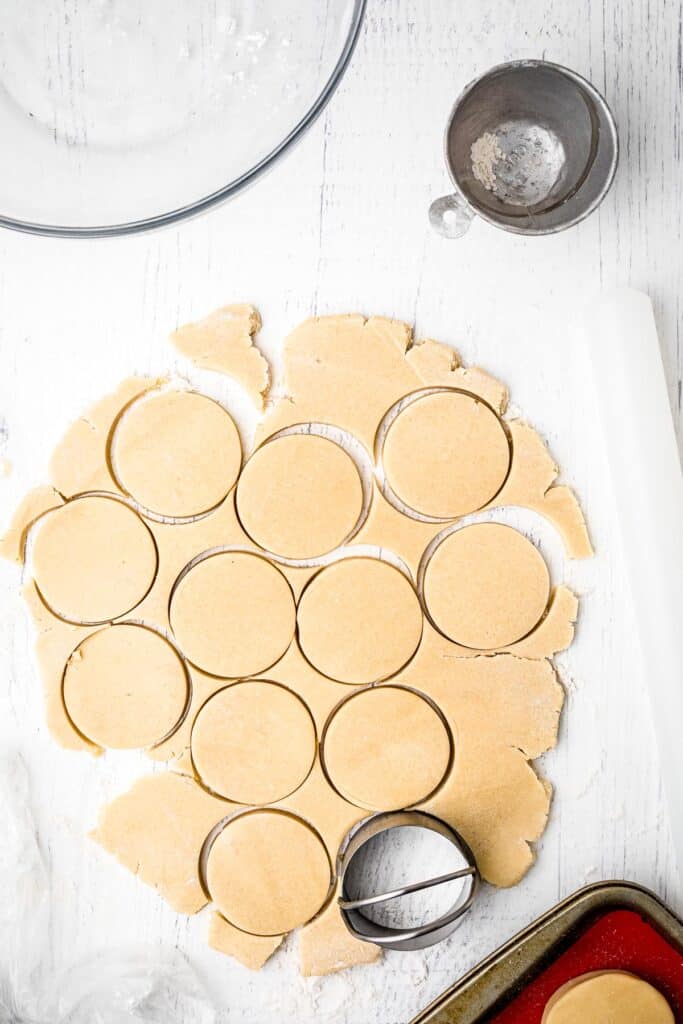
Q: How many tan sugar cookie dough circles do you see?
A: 12